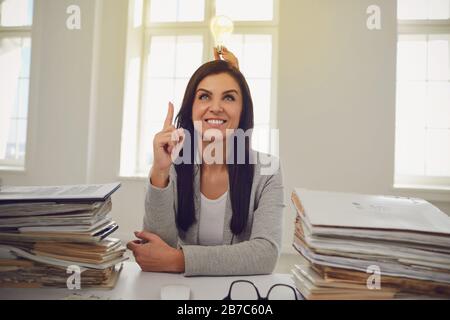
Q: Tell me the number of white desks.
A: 1